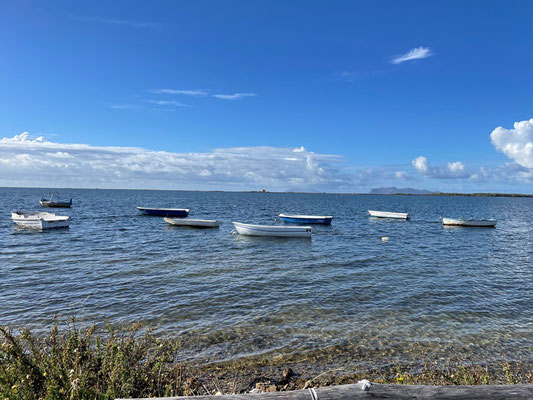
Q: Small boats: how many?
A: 8